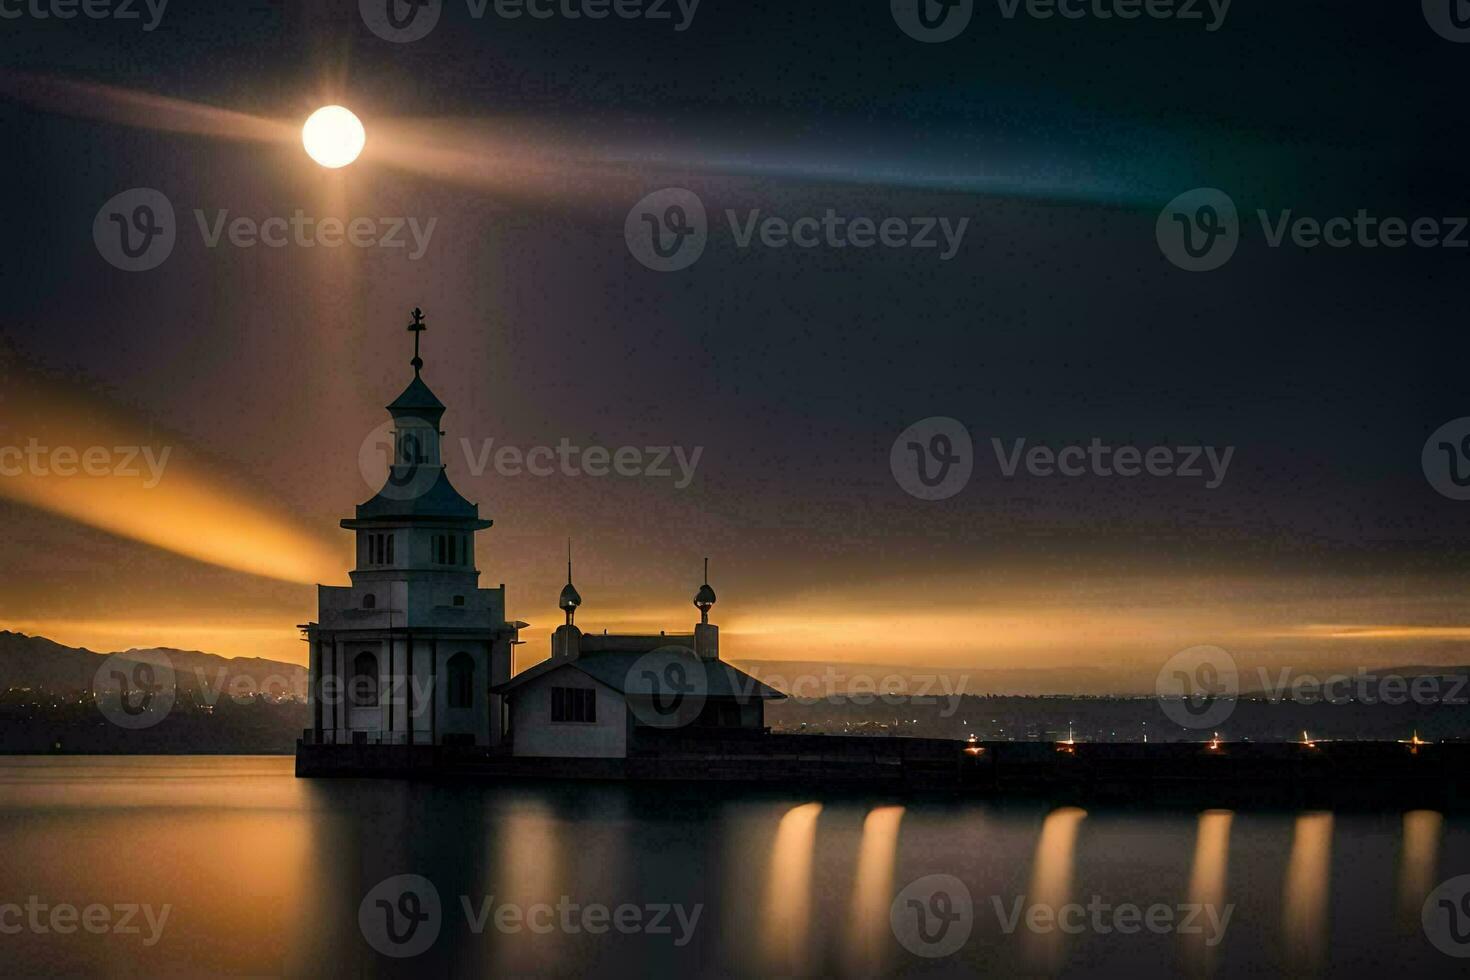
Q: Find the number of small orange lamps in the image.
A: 5